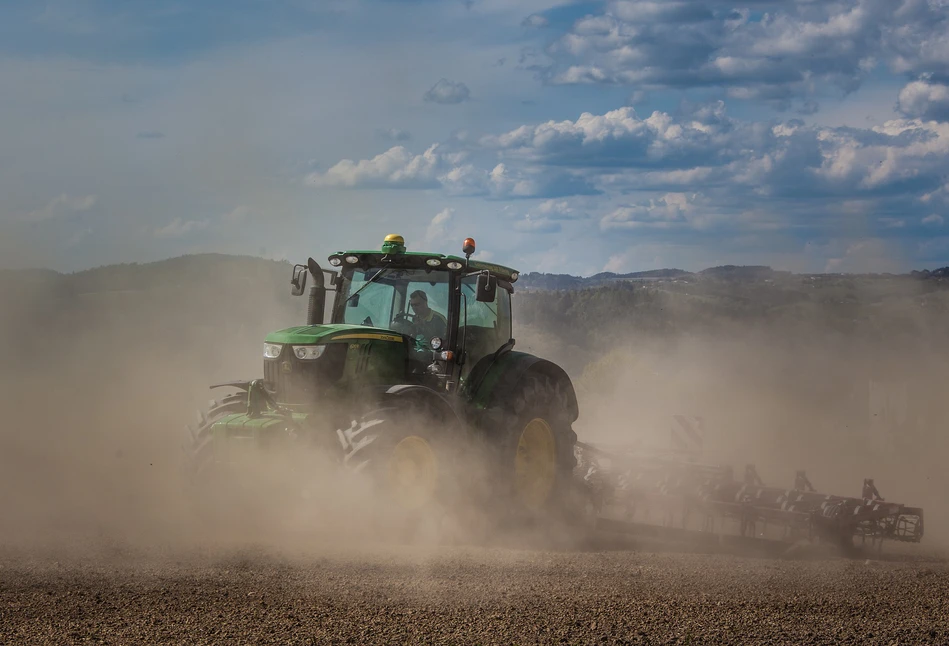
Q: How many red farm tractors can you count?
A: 0